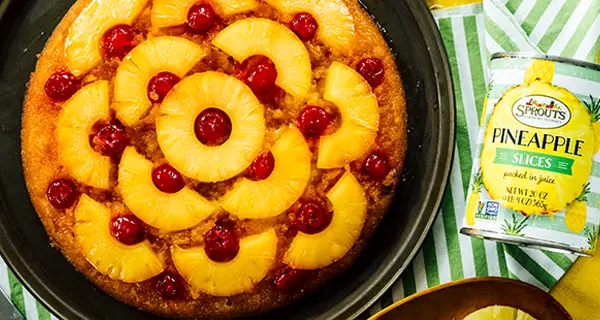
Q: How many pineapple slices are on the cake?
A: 13